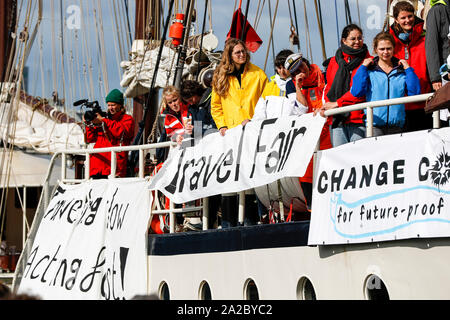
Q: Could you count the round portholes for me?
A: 5